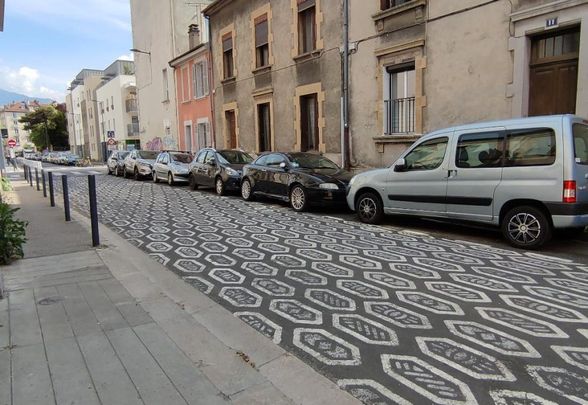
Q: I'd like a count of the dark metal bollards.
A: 8